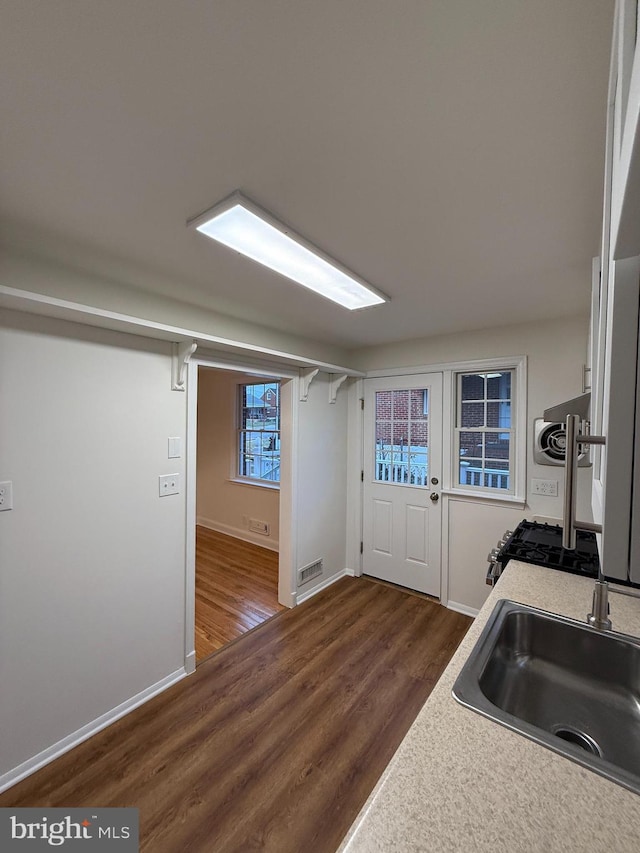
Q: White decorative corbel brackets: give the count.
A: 3